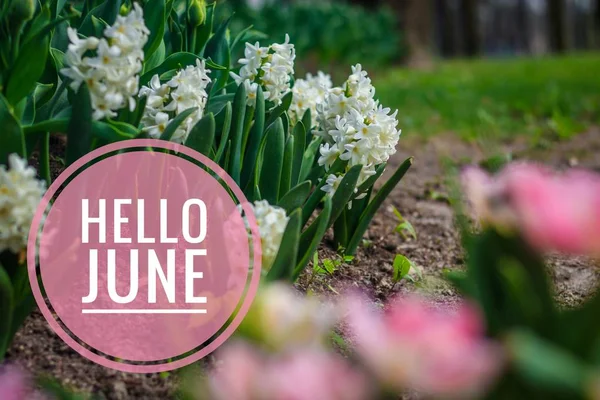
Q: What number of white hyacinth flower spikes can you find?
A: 7